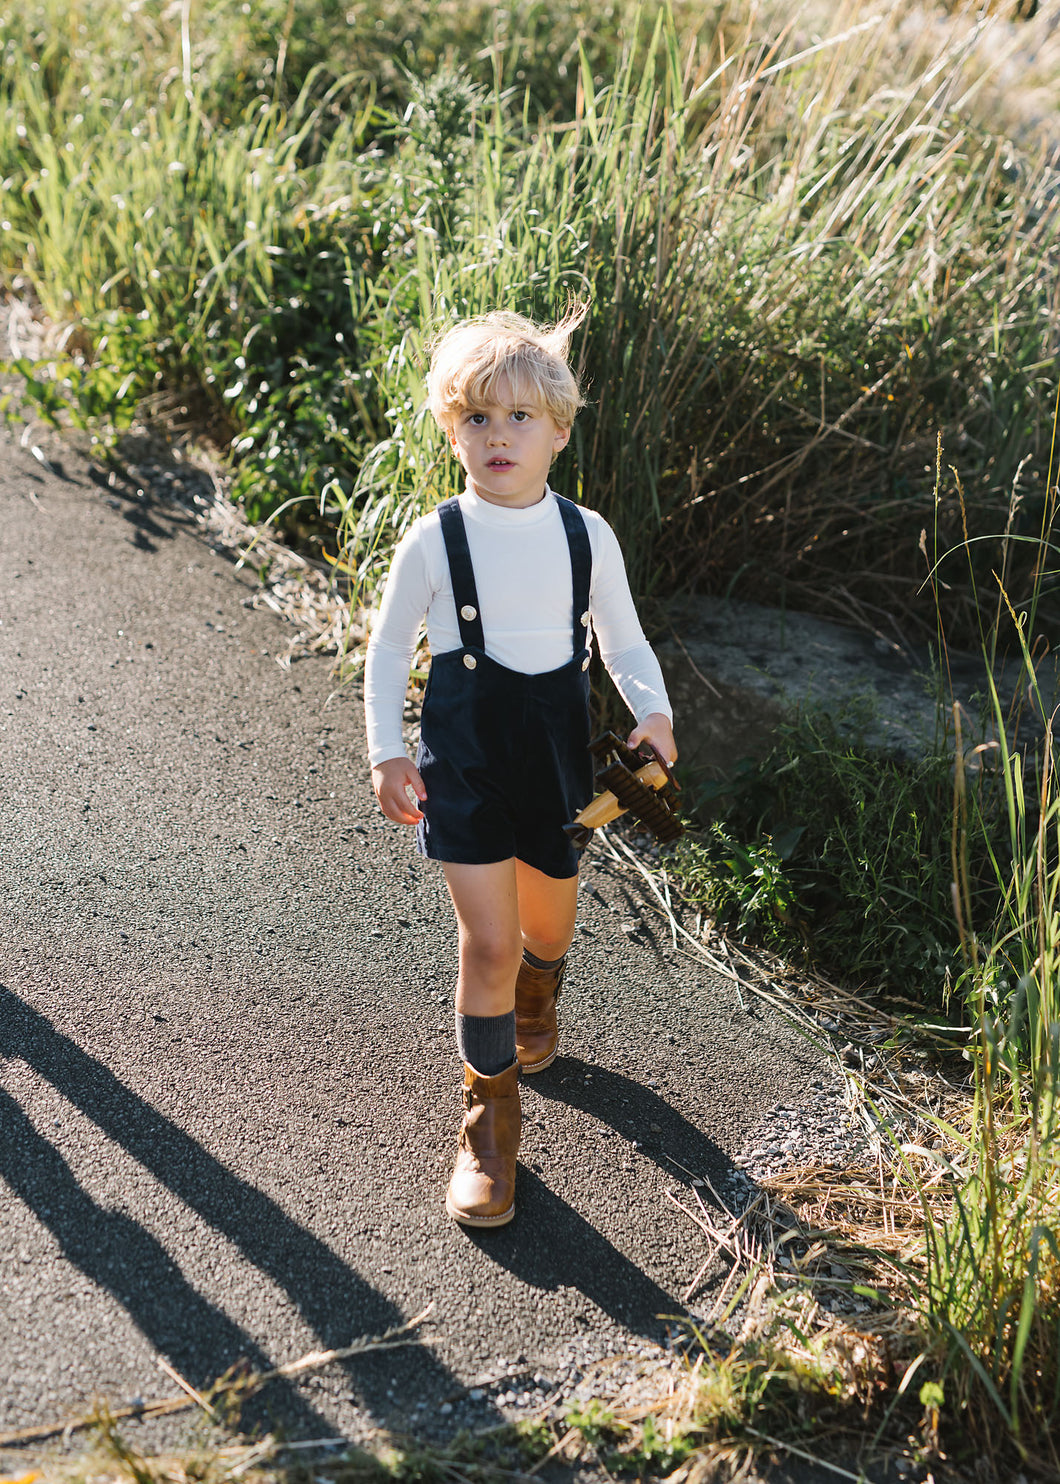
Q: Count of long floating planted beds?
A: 0